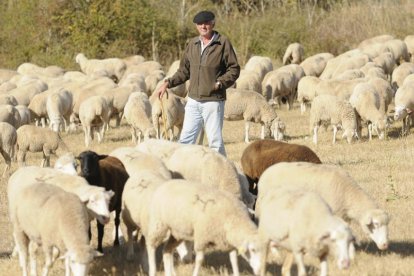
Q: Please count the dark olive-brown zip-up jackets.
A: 1